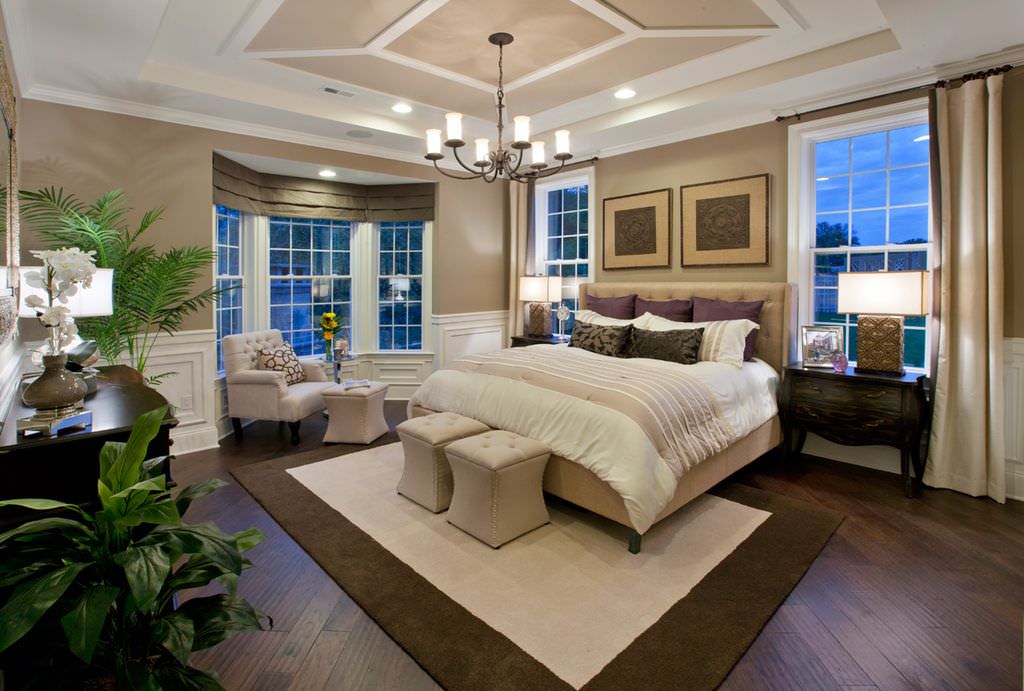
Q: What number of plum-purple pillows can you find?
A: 3